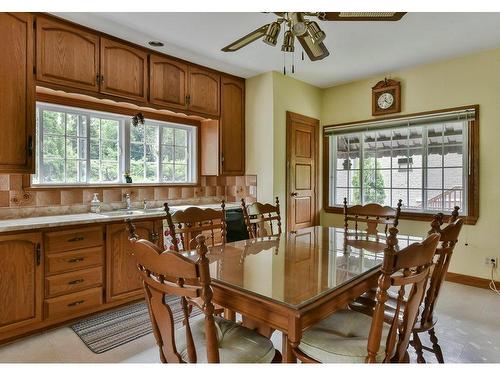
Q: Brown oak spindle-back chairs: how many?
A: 6